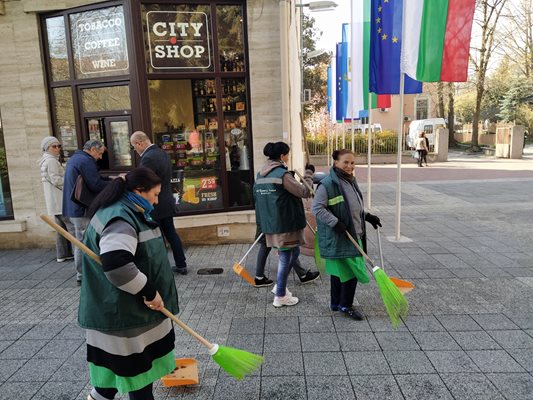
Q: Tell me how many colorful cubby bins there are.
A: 0